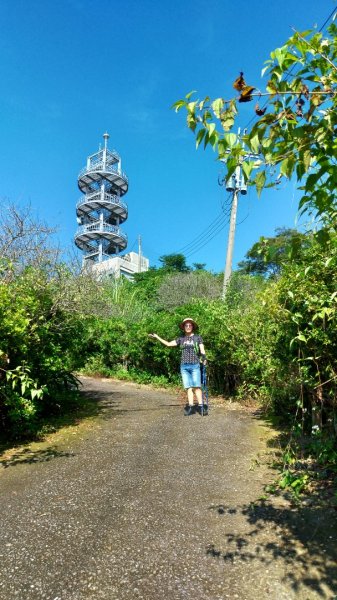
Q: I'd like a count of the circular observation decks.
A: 3